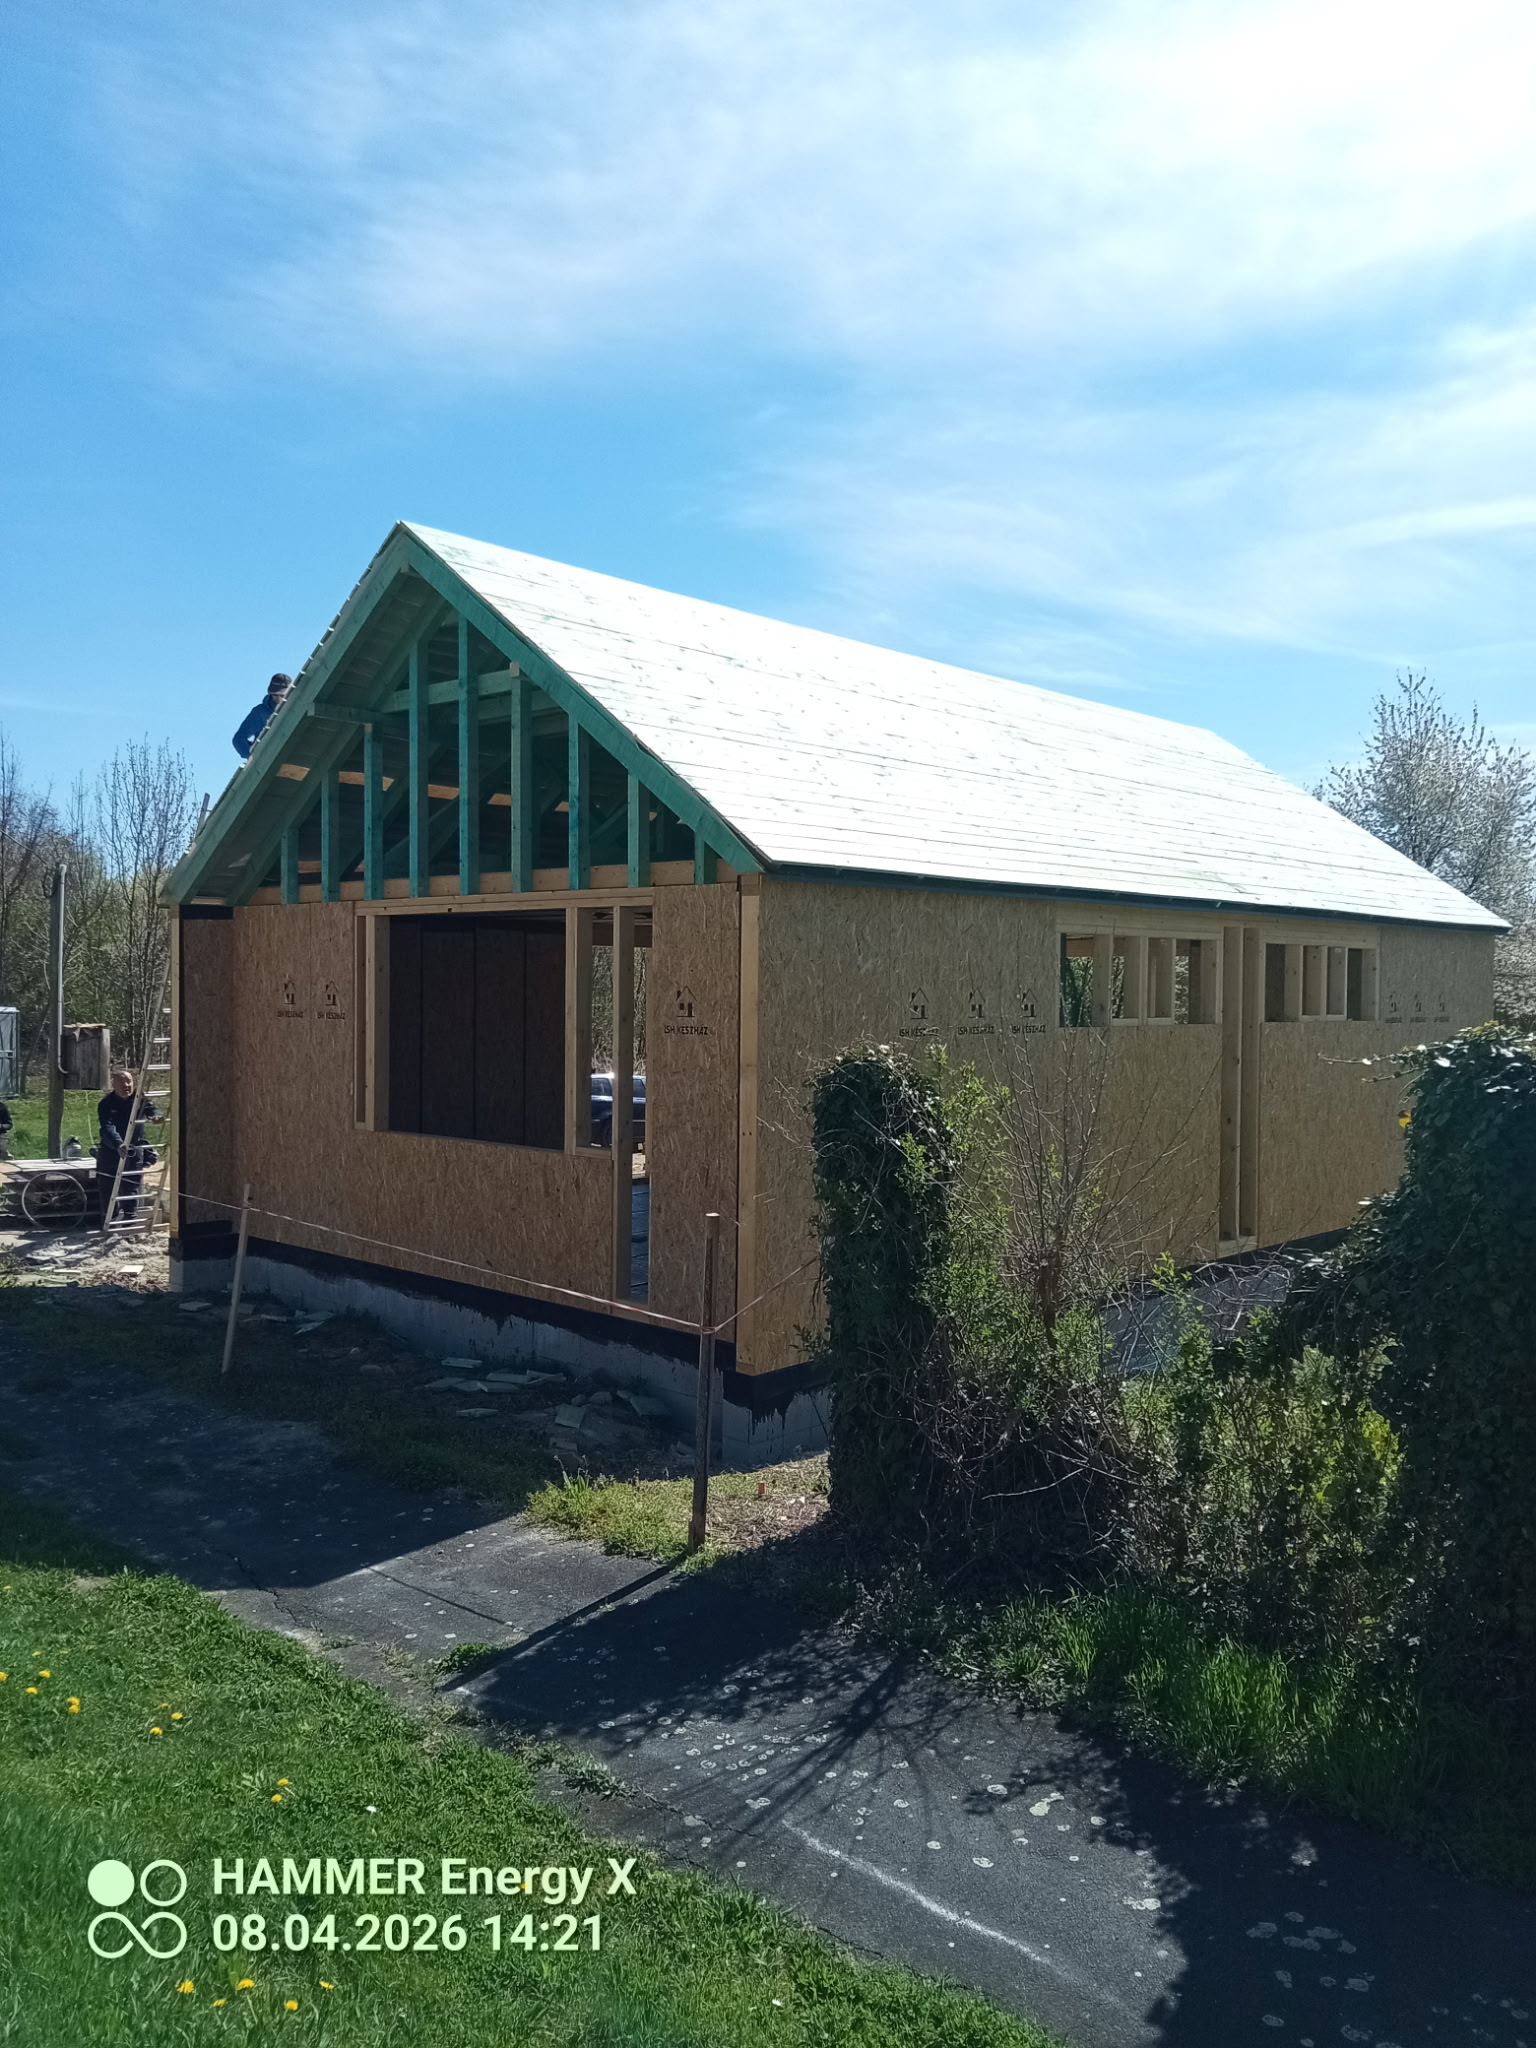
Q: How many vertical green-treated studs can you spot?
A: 9